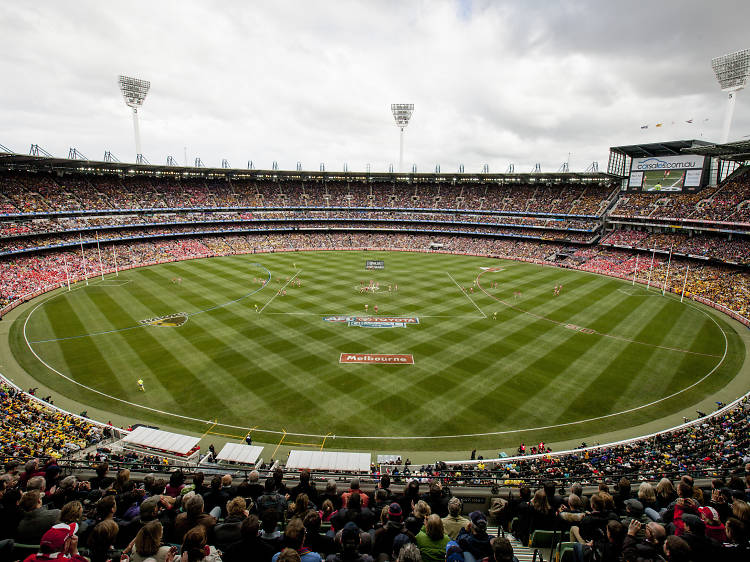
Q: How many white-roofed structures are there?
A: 3